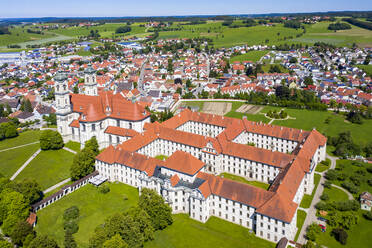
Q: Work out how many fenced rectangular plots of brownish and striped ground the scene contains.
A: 2